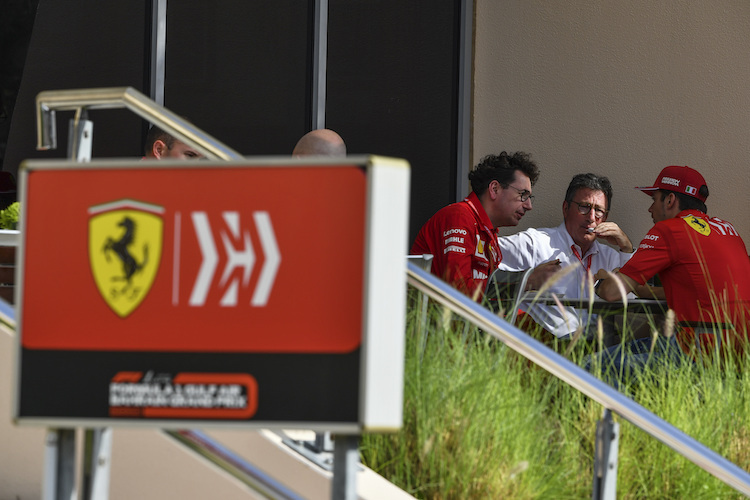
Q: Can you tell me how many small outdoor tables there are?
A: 1